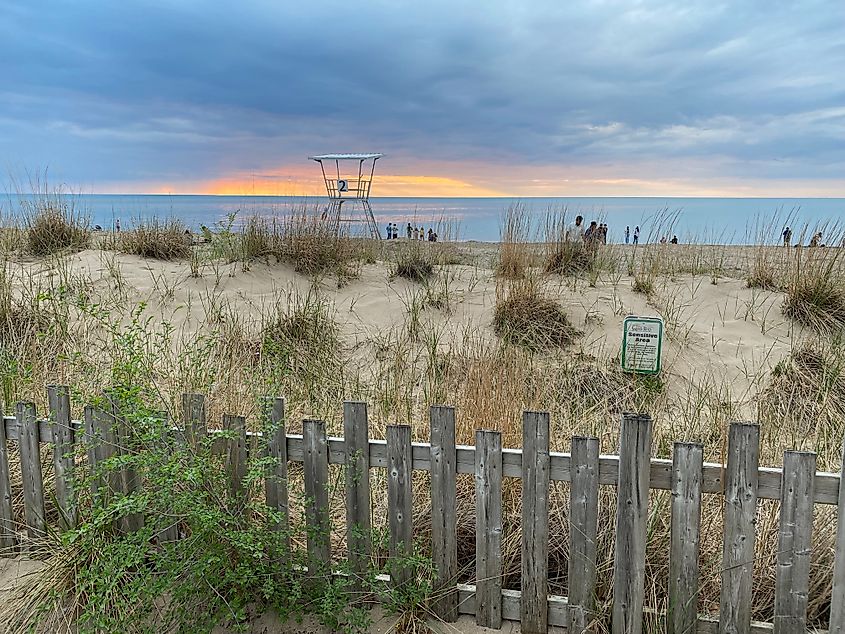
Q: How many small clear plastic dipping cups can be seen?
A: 0